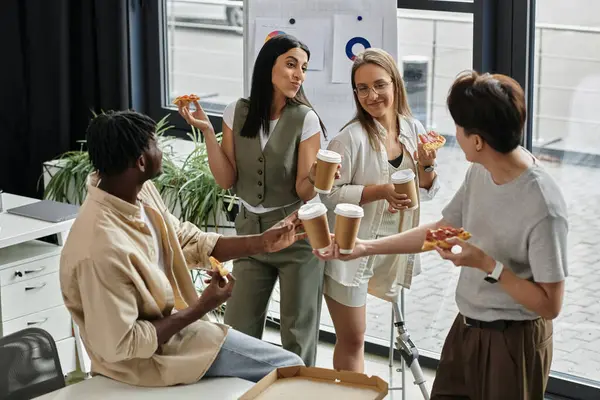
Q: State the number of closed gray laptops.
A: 1